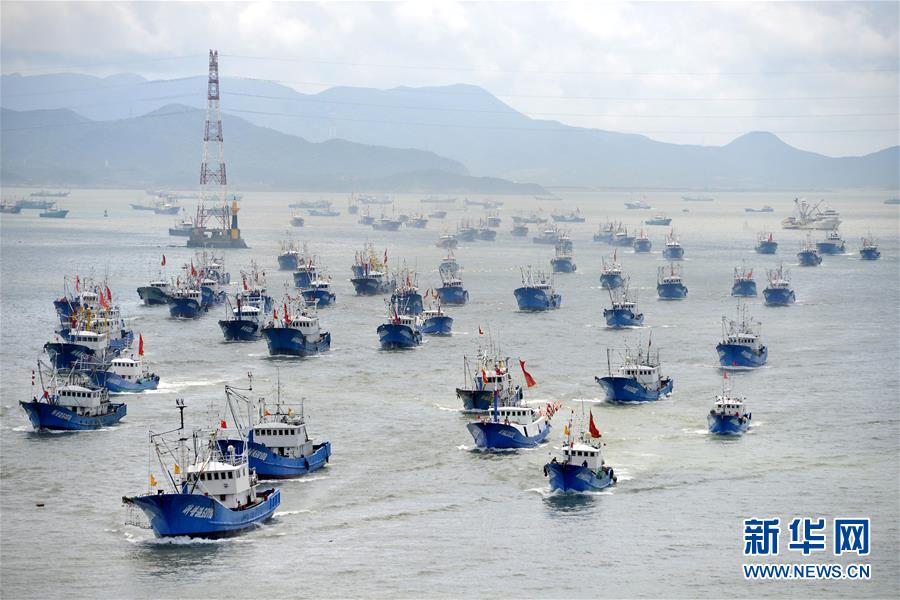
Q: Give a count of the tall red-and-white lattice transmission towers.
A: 1